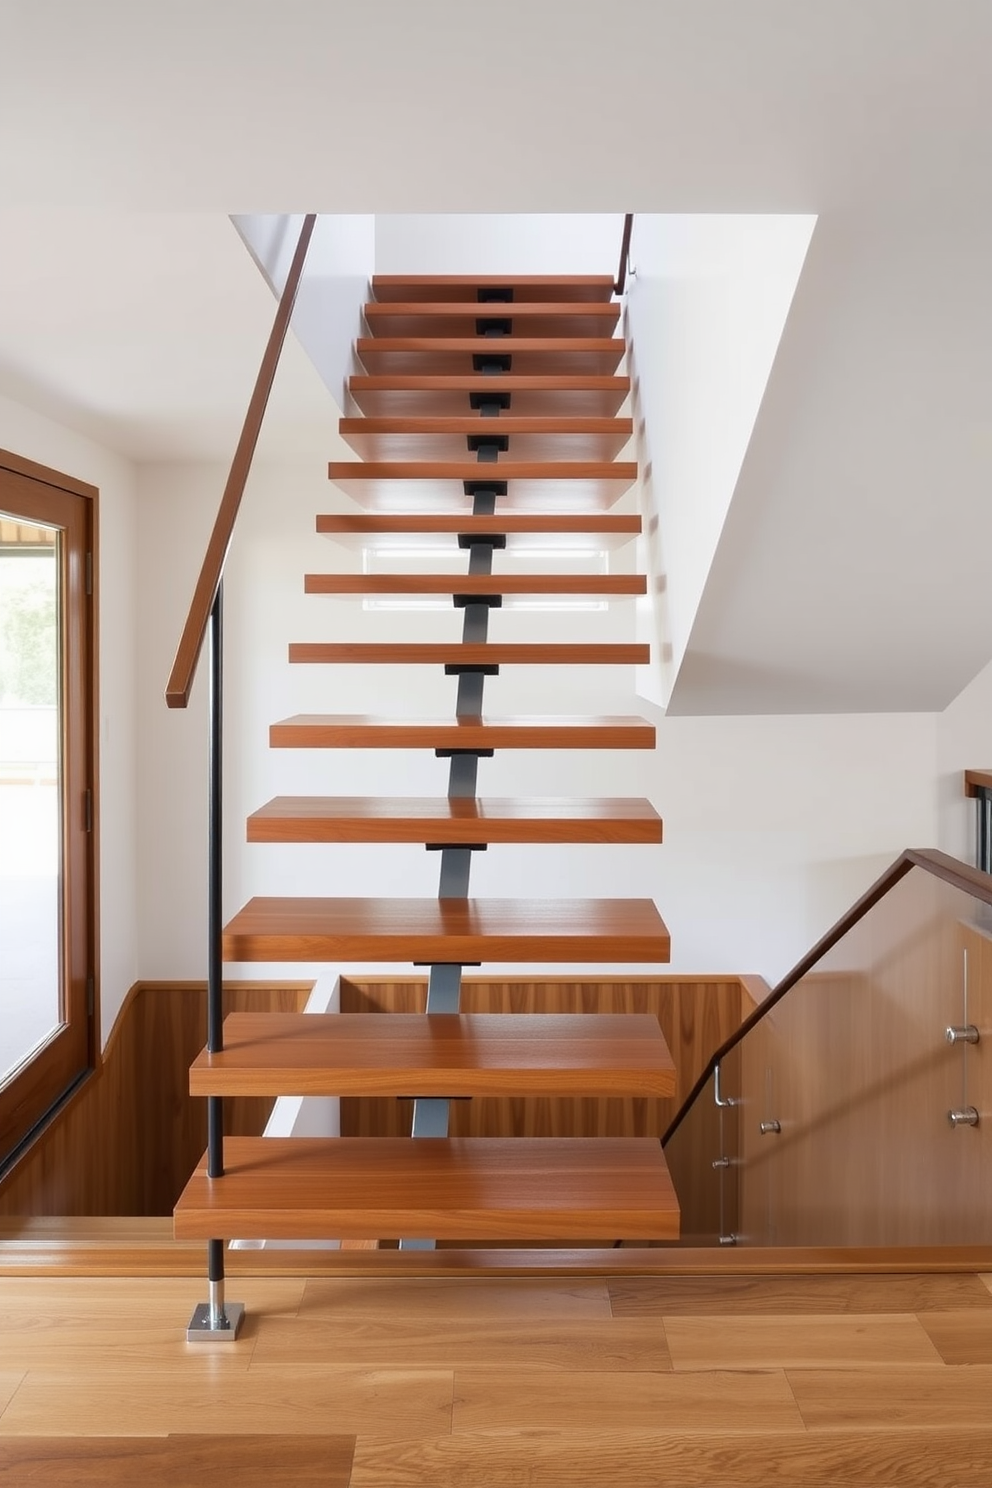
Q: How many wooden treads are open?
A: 14